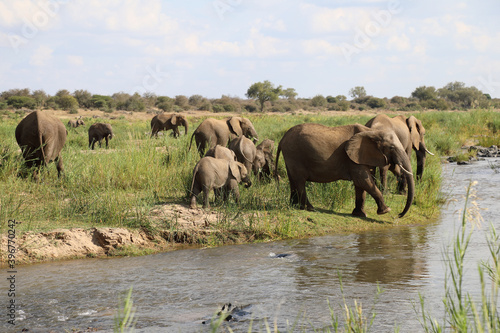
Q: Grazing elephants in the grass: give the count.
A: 11